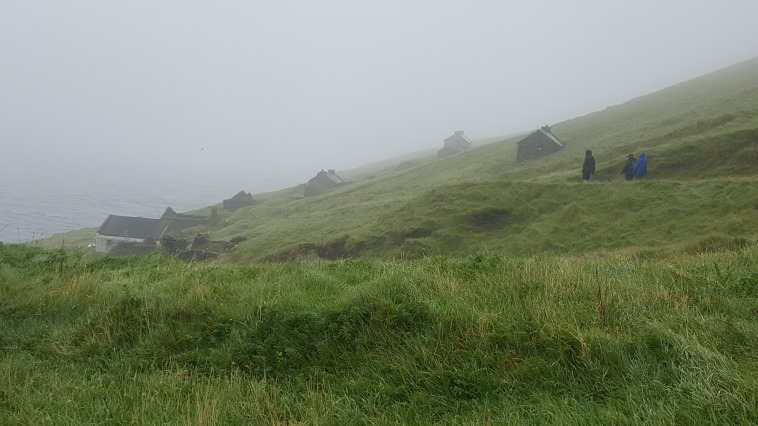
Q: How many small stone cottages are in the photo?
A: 5